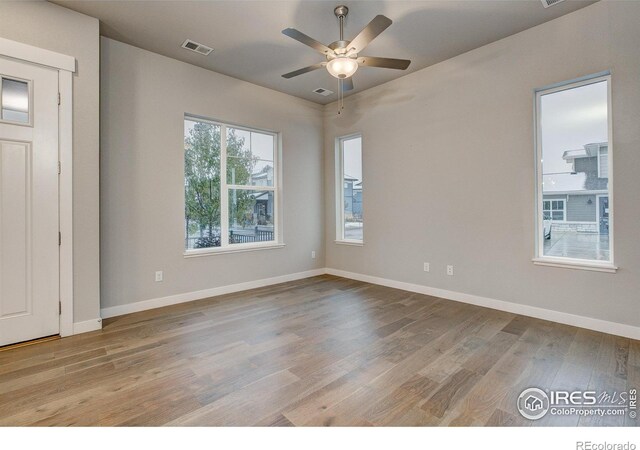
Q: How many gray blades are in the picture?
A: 5